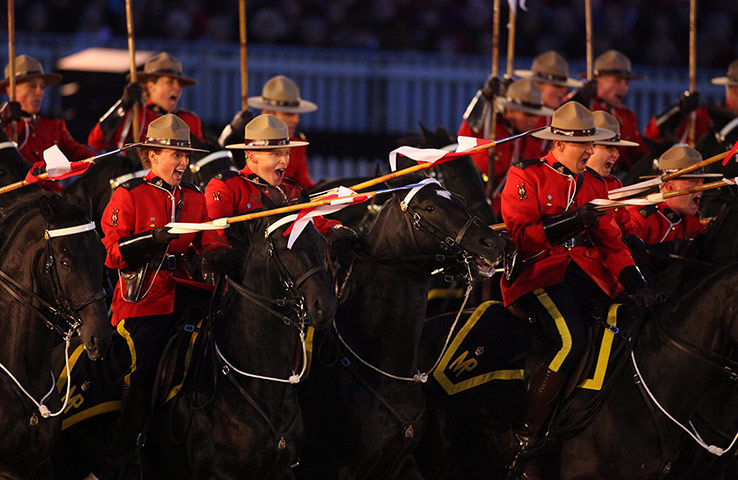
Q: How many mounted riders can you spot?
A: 12